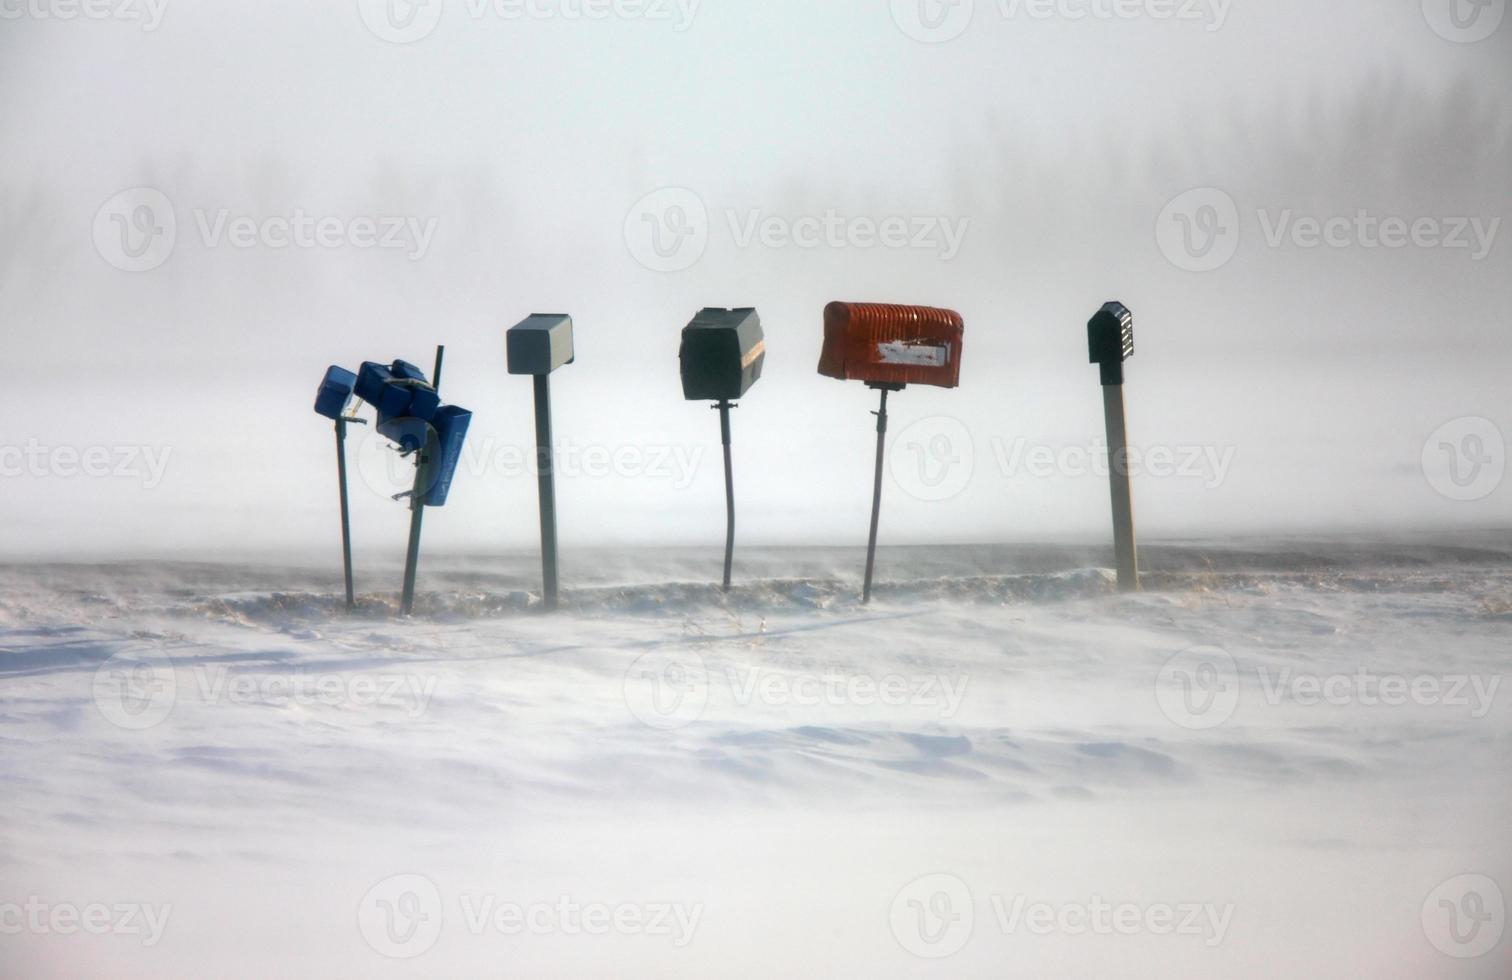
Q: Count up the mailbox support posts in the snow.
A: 6